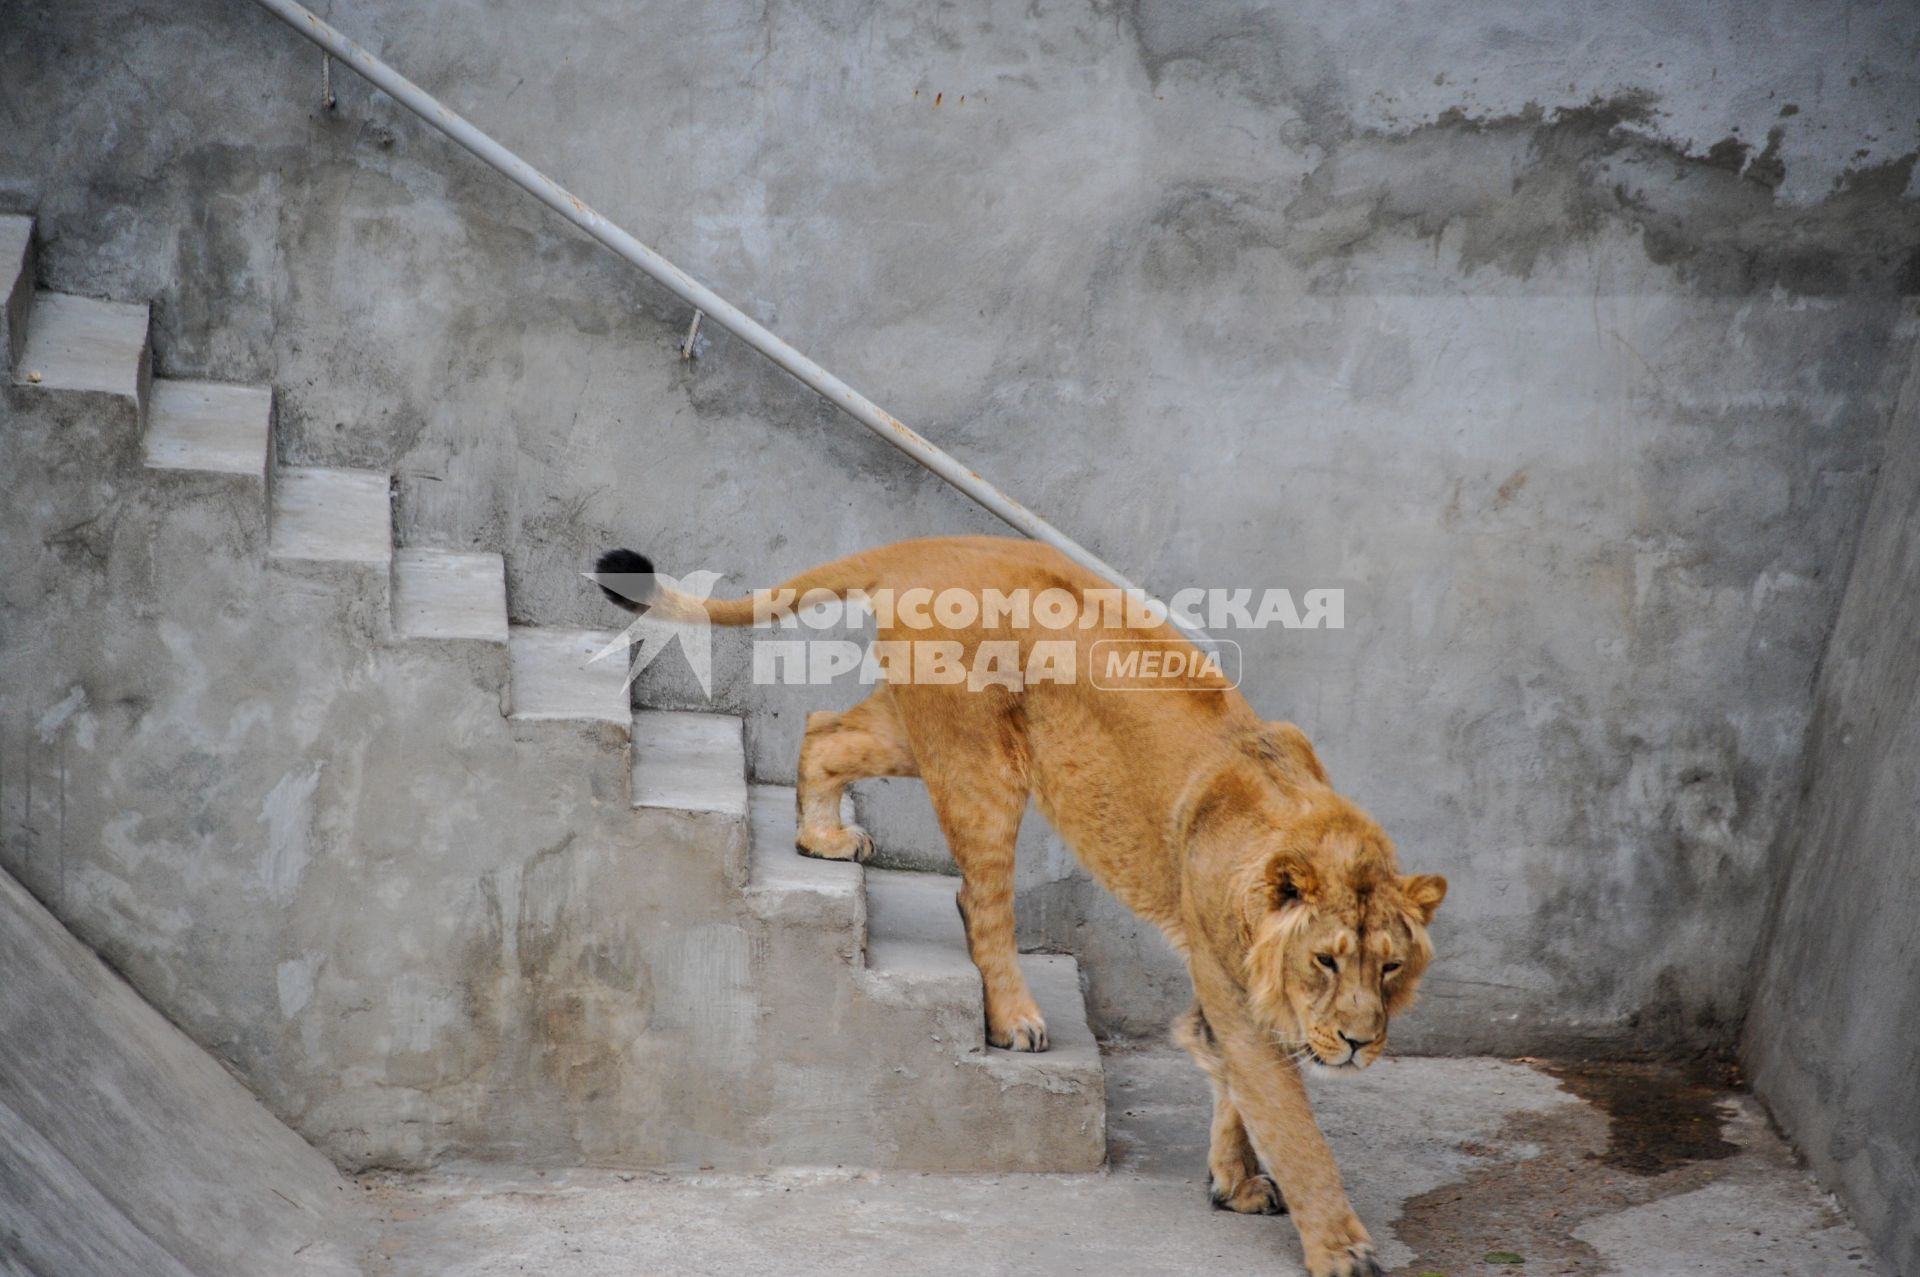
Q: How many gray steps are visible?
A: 10